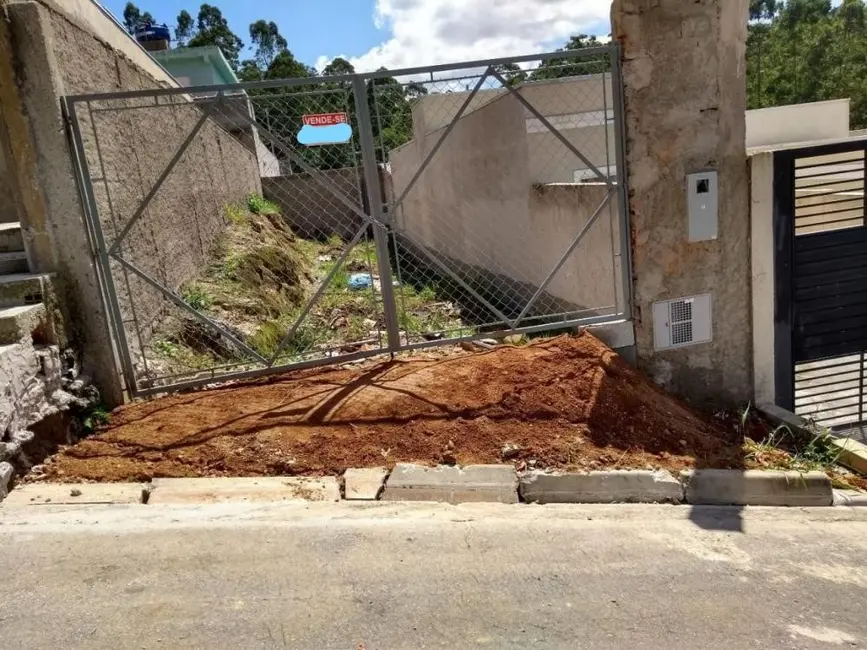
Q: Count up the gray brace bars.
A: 8